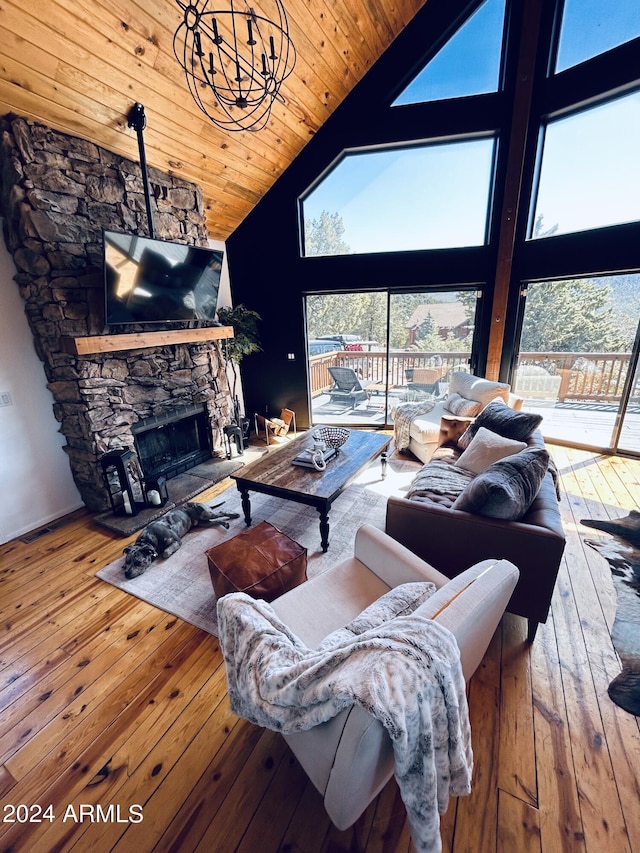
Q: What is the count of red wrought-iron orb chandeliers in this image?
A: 0